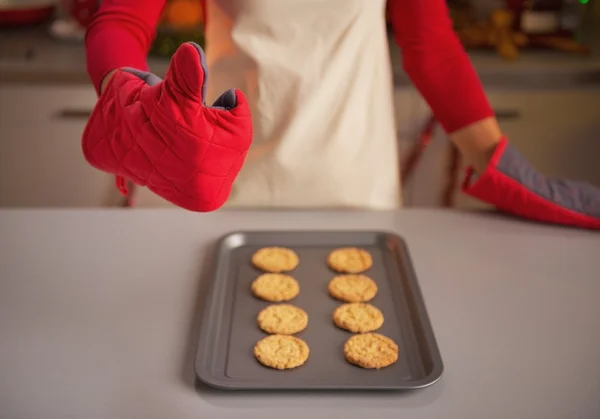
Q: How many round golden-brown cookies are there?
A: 8